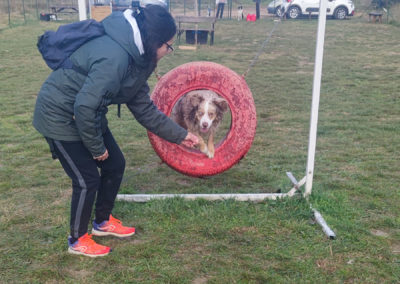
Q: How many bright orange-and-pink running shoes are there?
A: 2